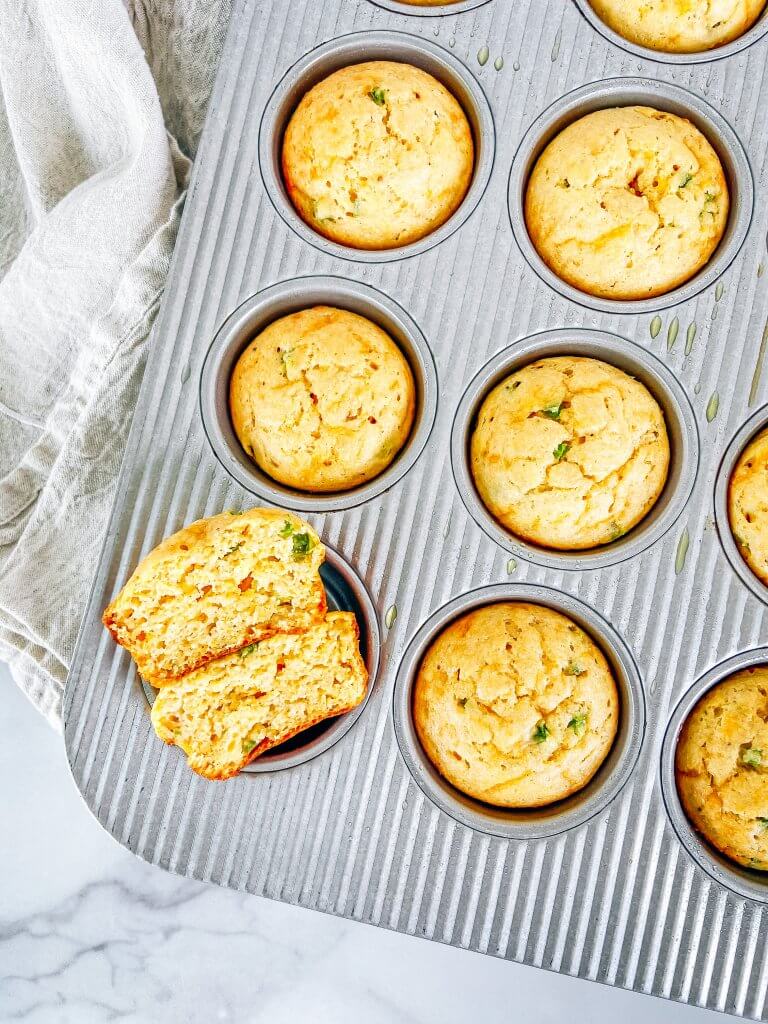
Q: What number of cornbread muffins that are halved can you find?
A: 1